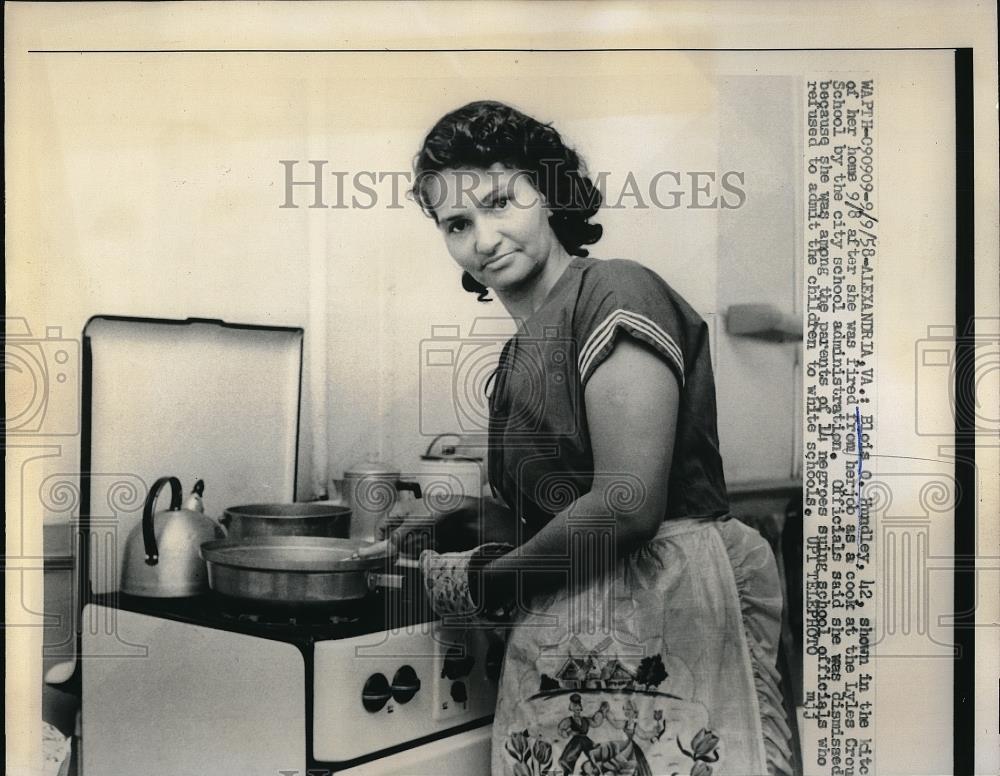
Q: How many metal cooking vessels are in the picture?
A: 5